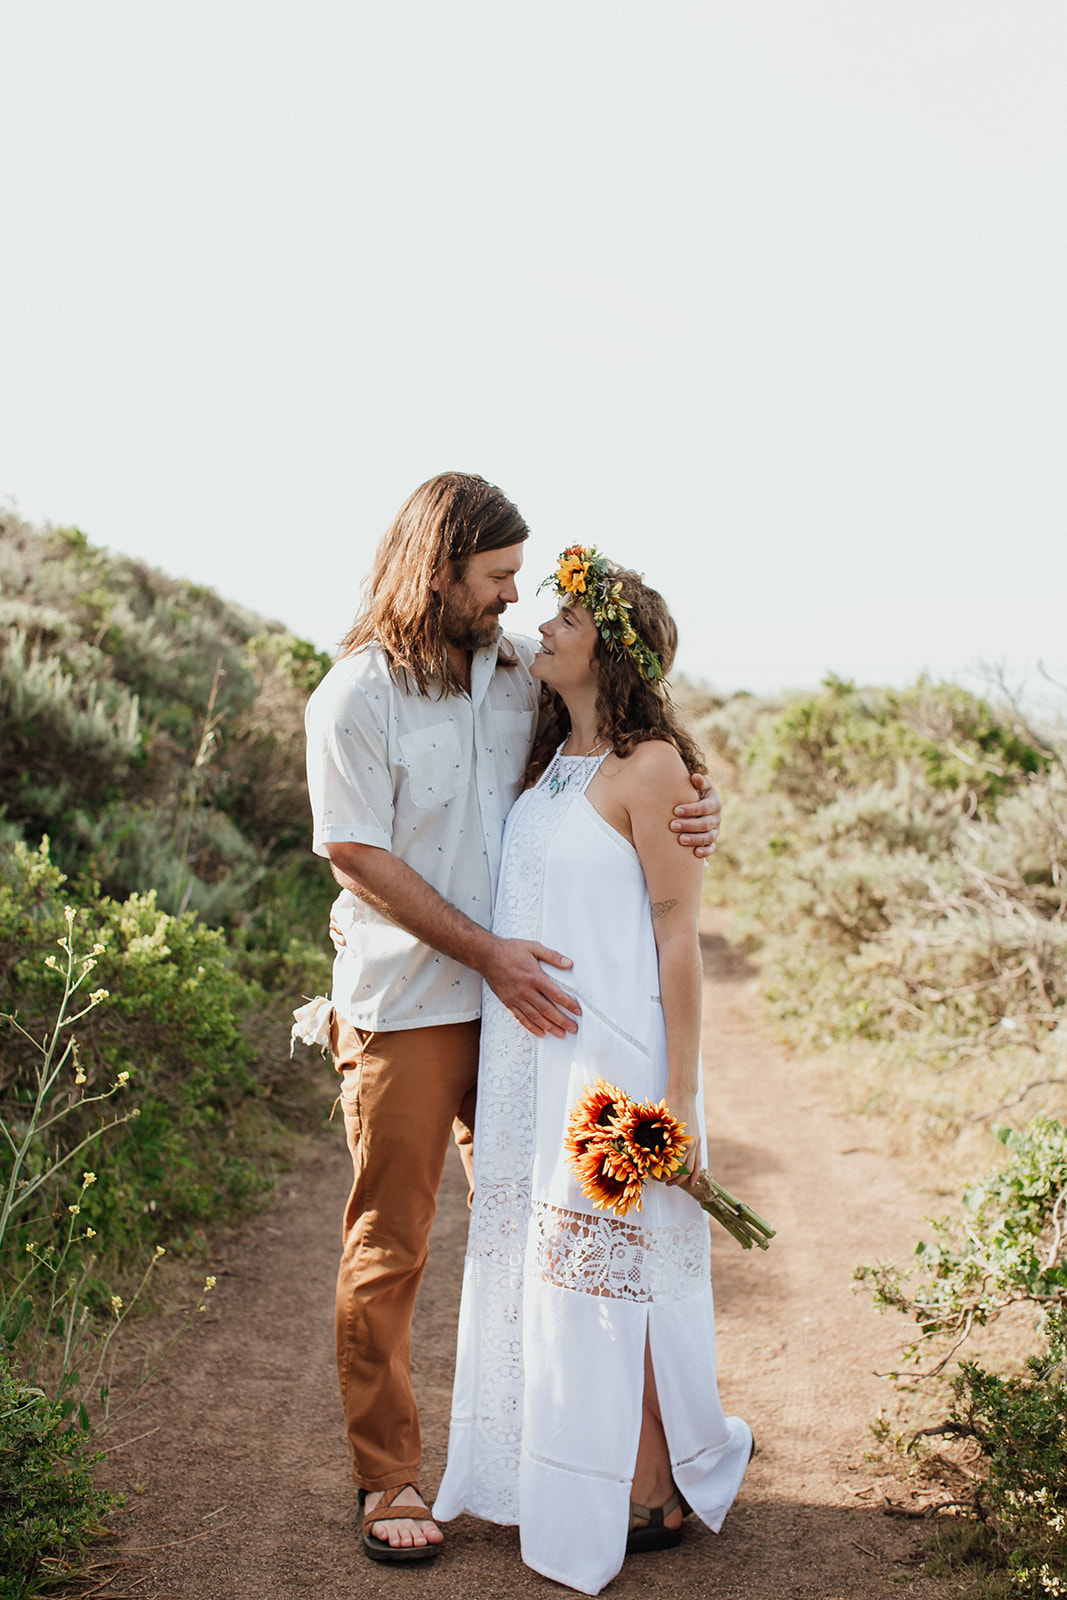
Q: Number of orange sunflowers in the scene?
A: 3